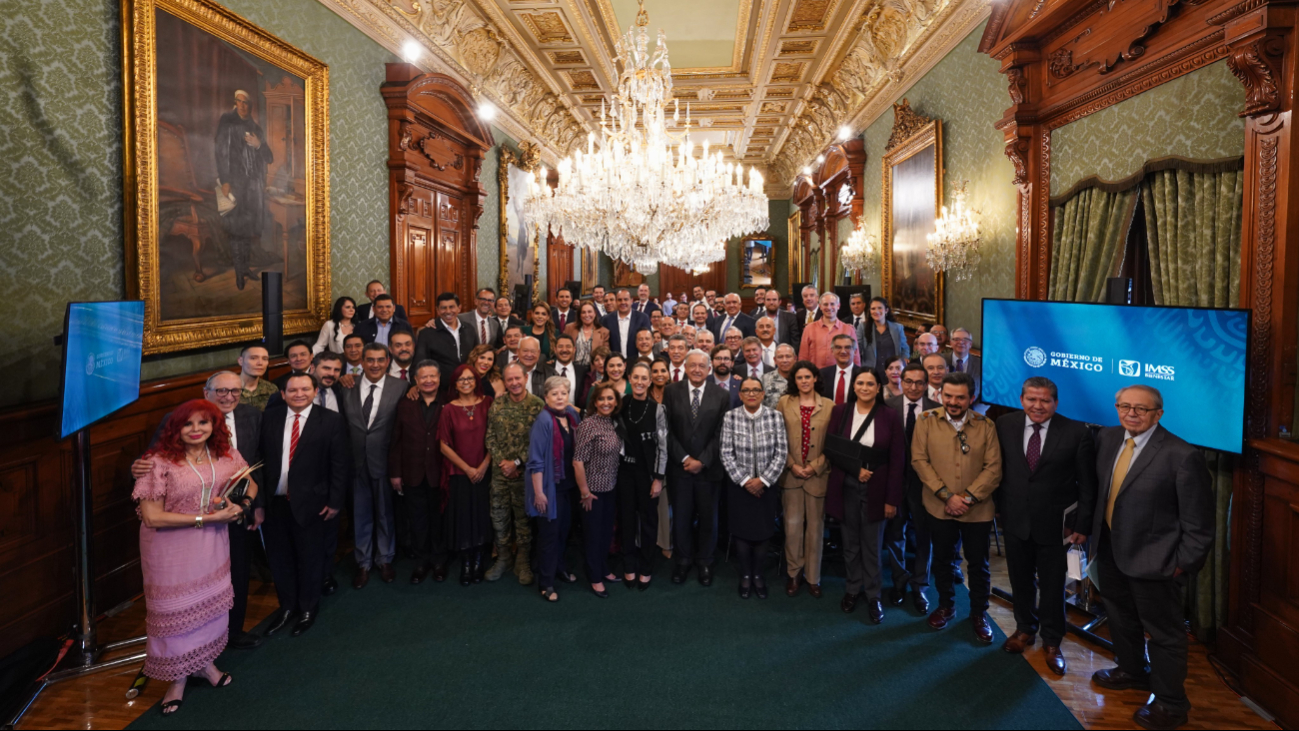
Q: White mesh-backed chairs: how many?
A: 0